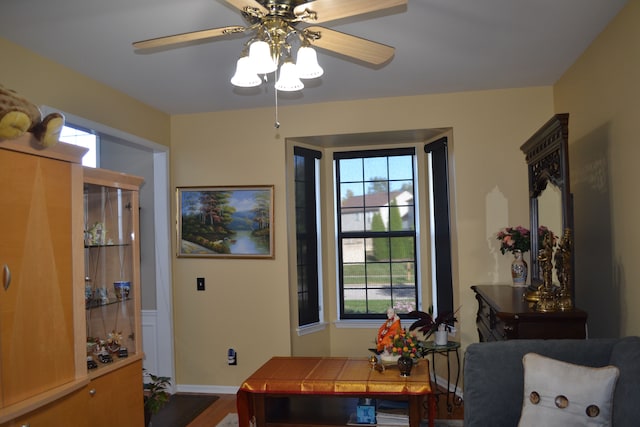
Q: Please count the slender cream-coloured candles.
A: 0